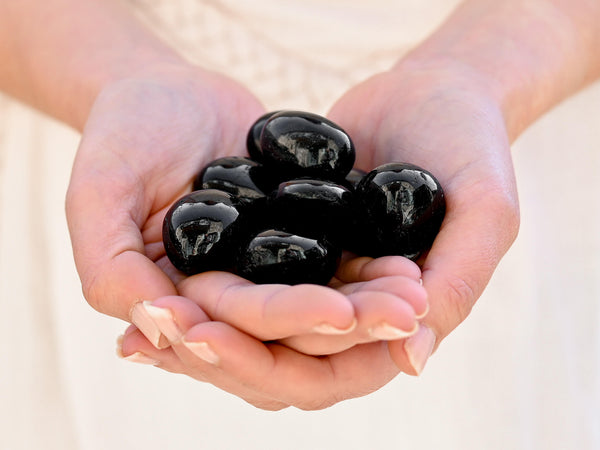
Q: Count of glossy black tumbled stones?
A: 8